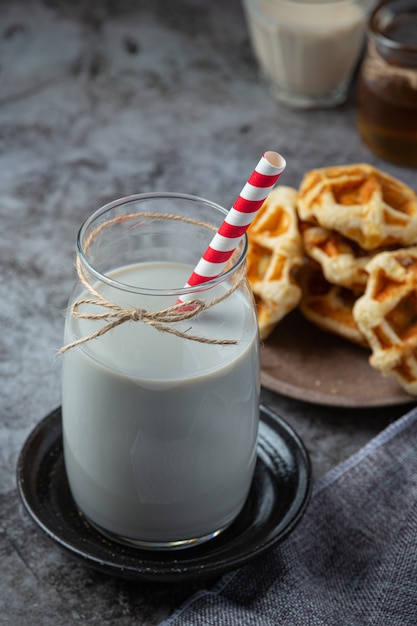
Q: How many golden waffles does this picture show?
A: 5